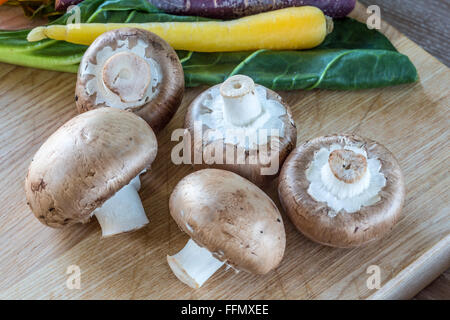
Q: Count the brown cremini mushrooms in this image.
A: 5